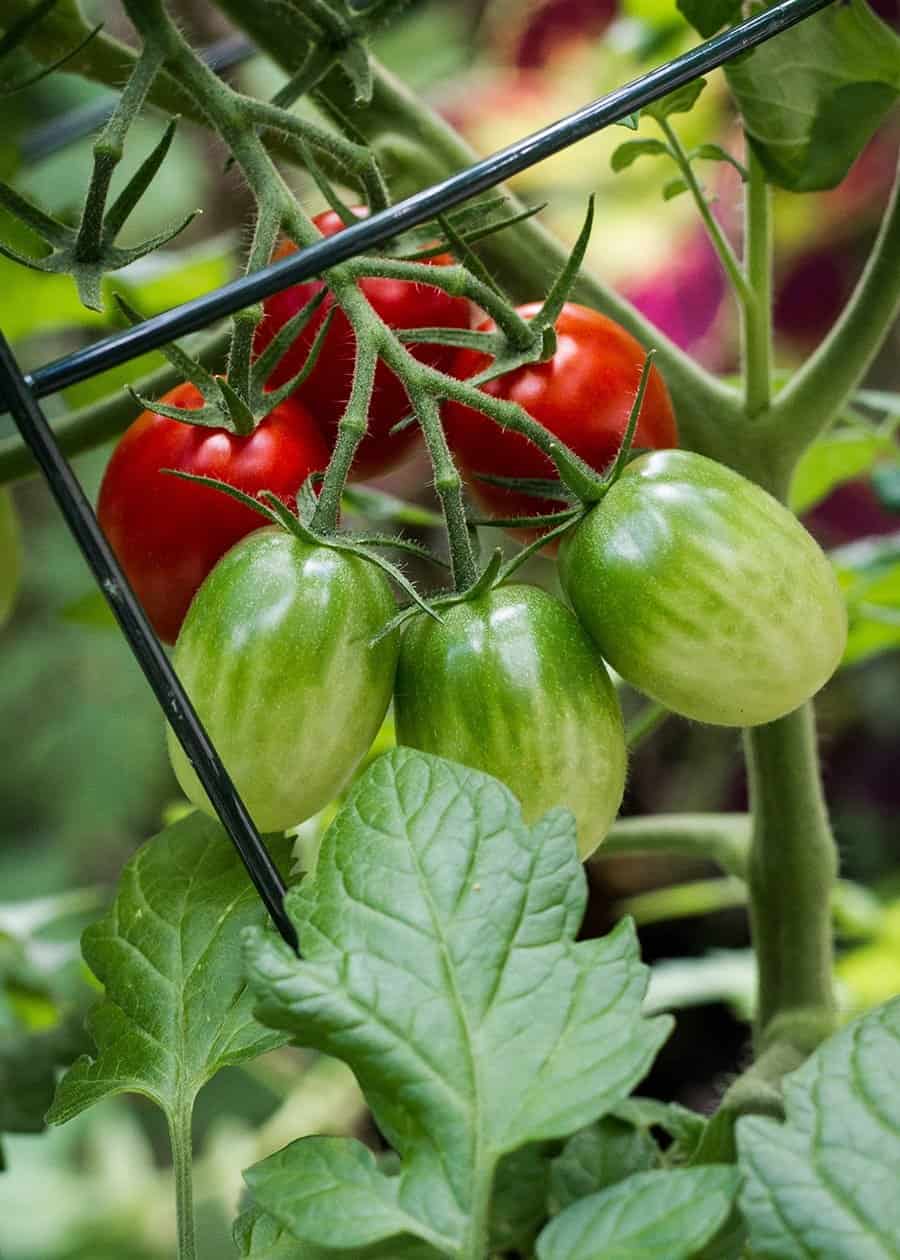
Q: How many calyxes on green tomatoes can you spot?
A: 3